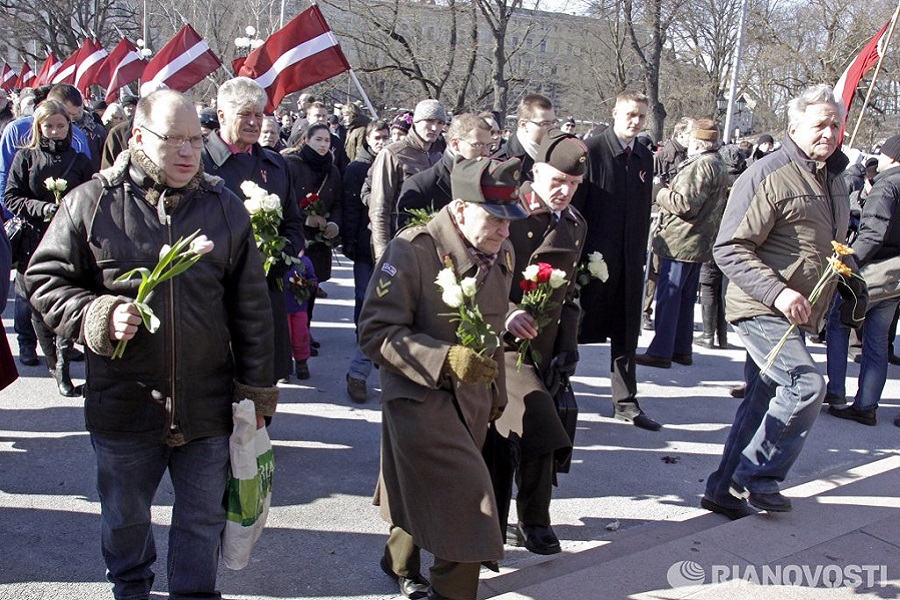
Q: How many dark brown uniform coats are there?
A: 2